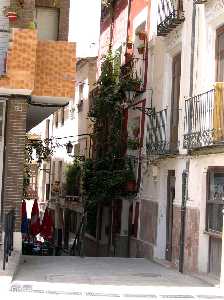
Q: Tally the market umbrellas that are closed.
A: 3